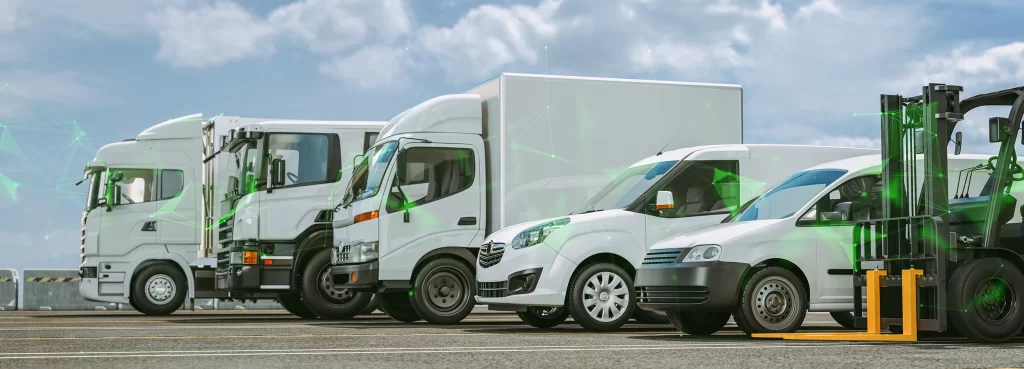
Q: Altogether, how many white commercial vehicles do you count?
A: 5